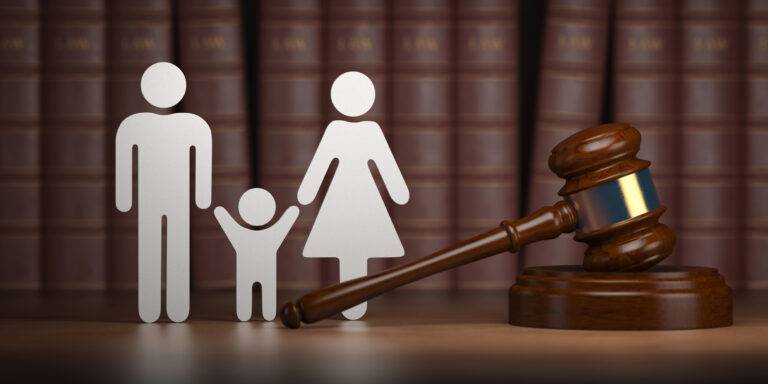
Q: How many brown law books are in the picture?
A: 12